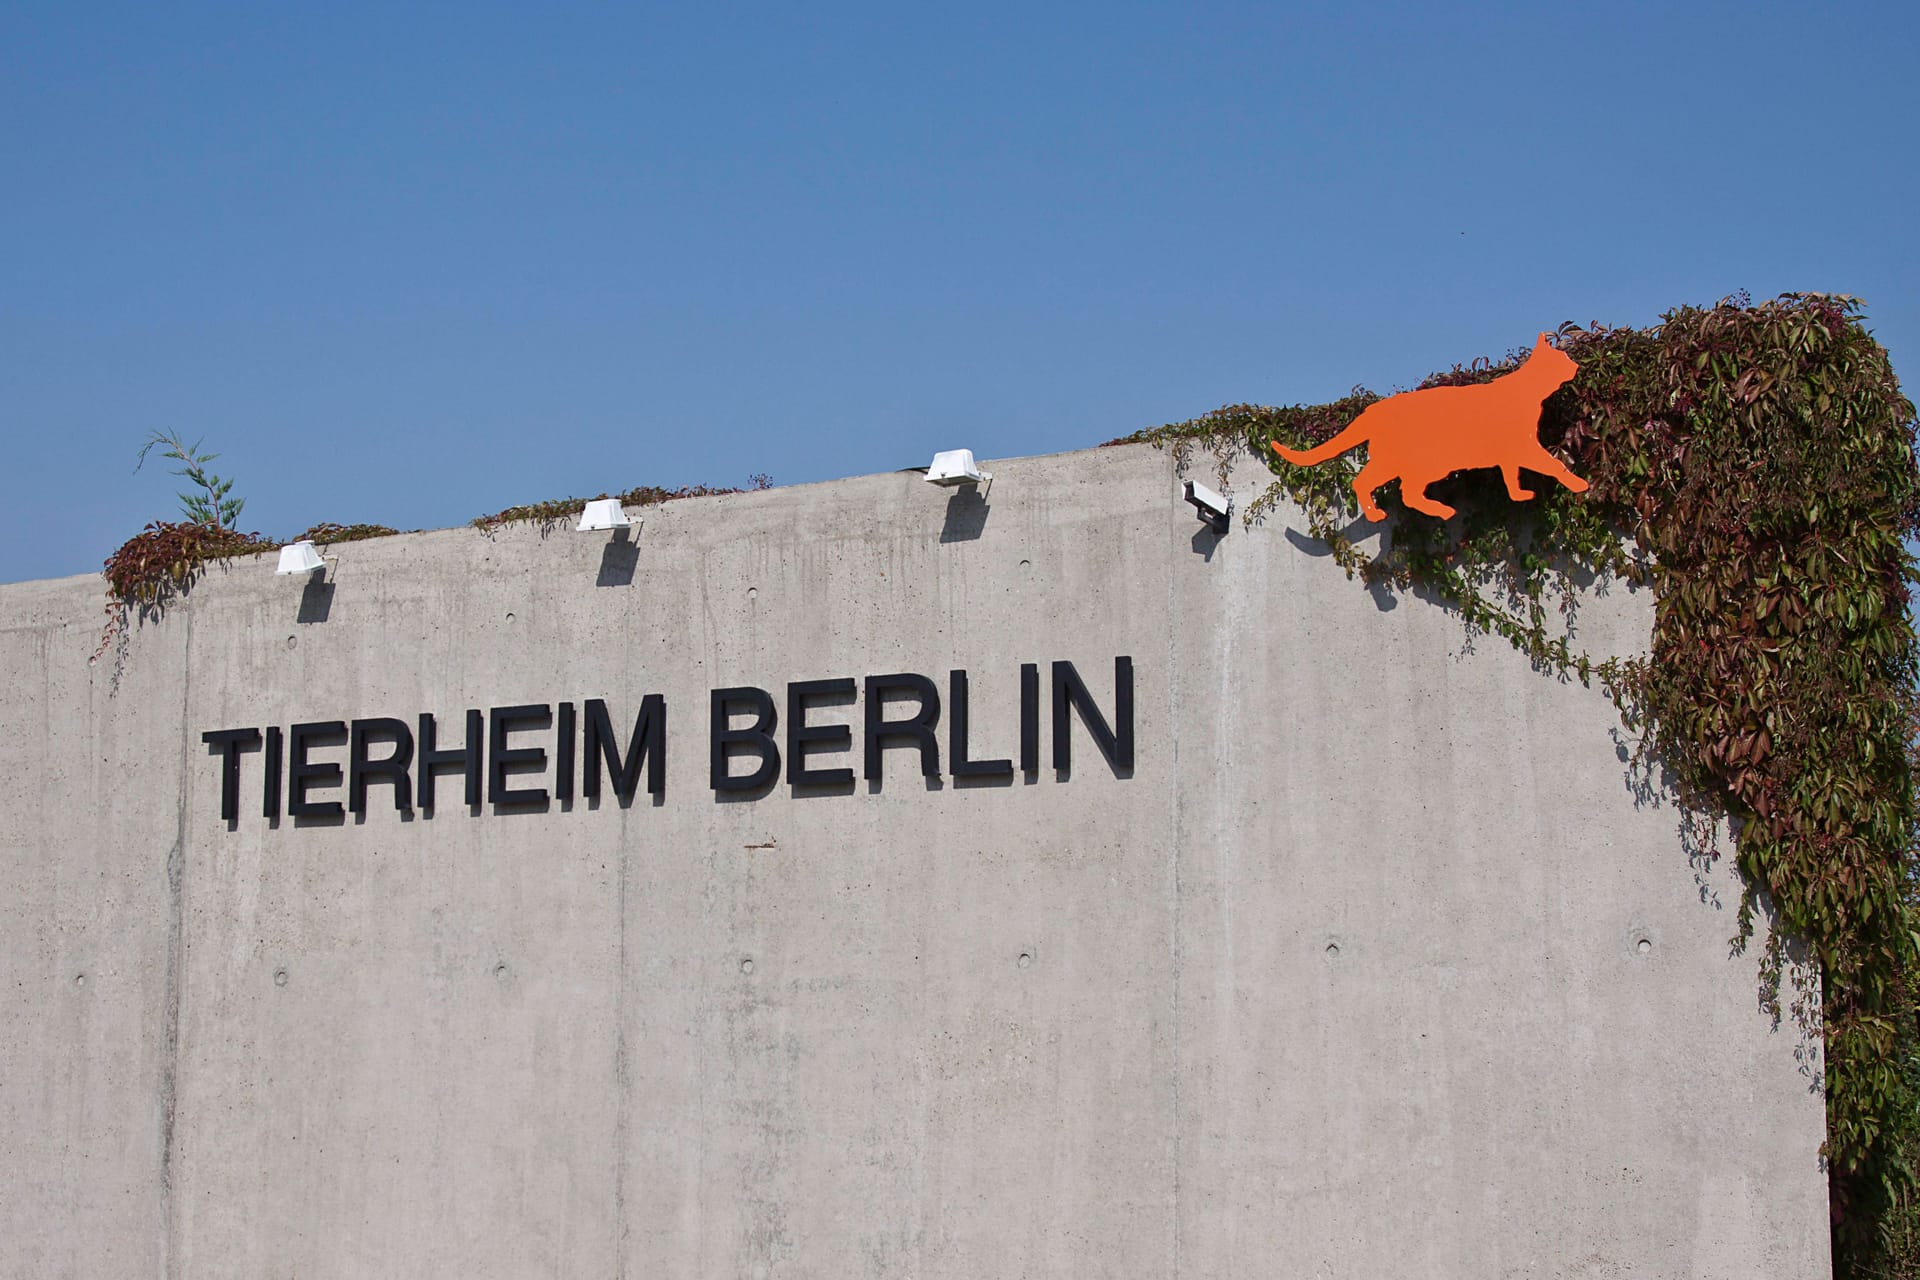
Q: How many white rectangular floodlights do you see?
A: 3